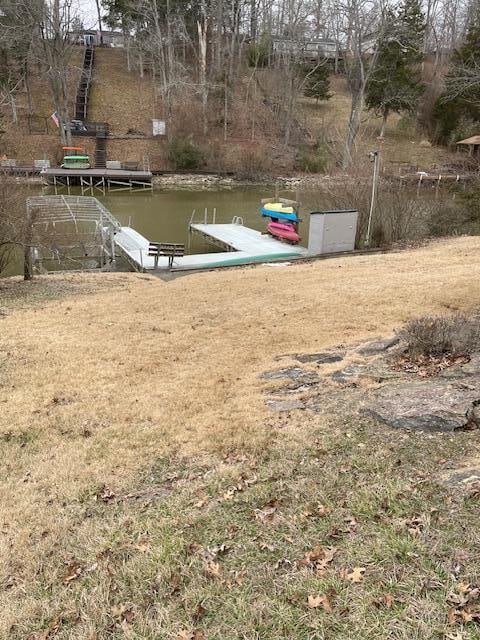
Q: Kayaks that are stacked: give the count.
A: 4